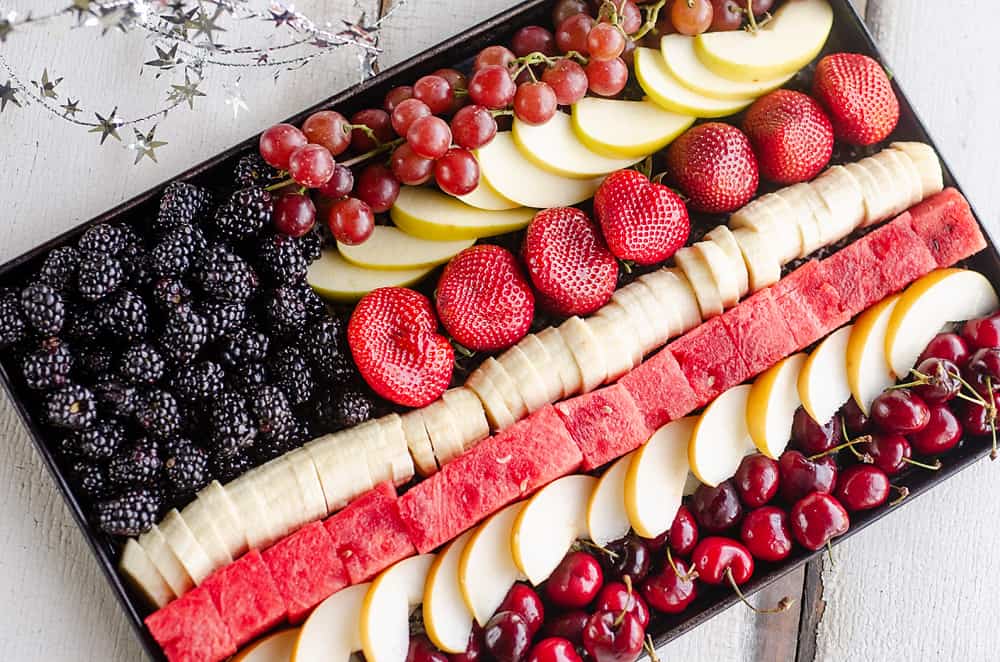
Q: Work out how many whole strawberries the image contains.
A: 7